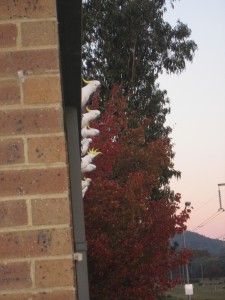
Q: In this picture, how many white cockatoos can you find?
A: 7